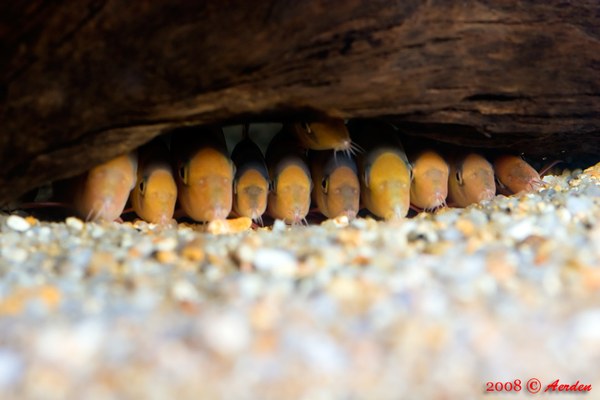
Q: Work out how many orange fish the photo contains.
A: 11